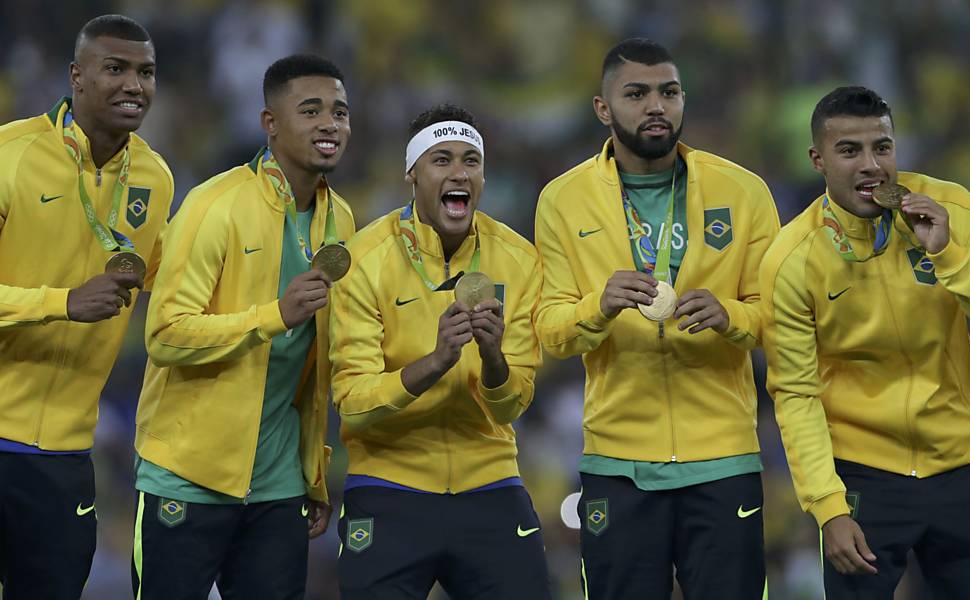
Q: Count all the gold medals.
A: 5